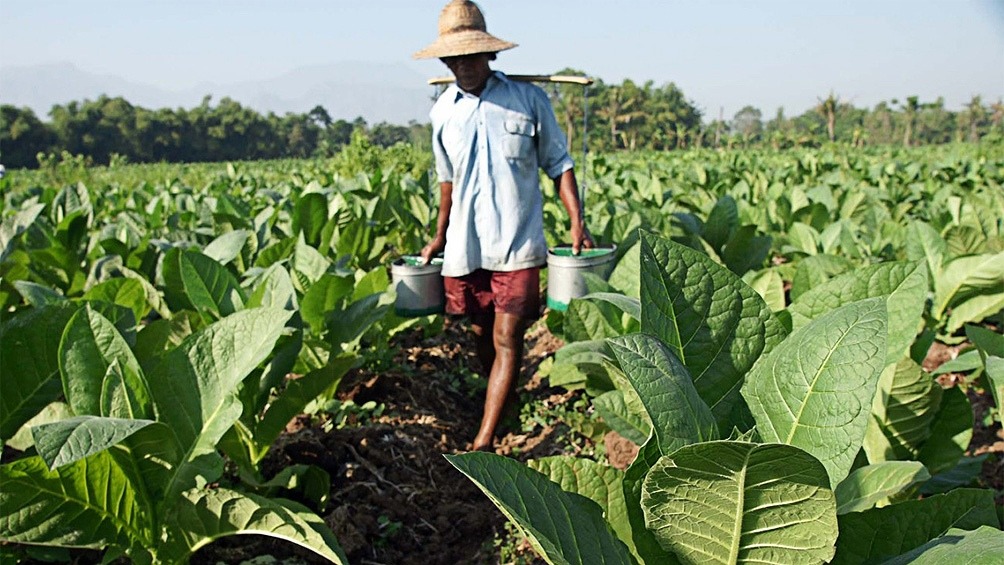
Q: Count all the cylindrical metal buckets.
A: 2